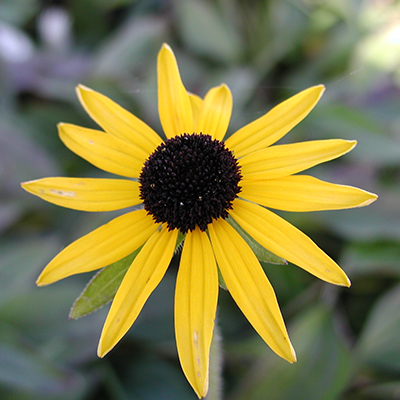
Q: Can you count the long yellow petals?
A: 12